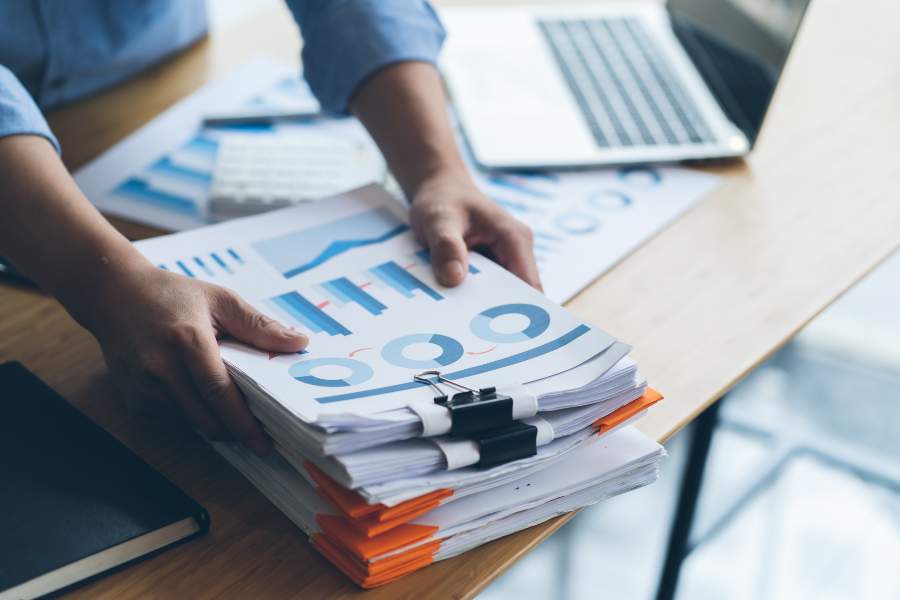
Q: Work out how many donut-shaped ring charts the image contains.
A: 6